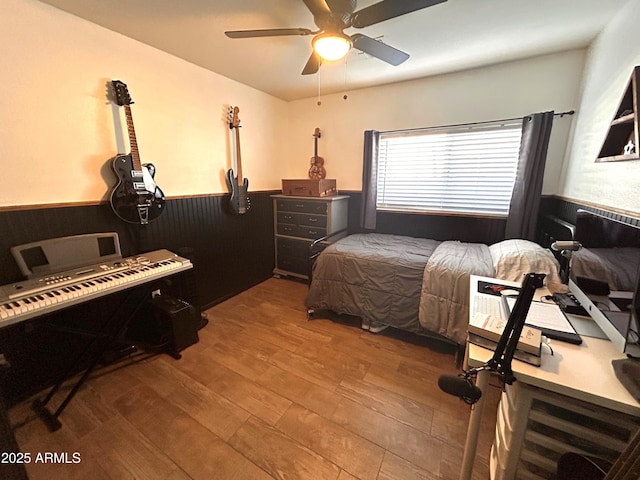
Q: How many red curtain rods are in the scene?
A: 0